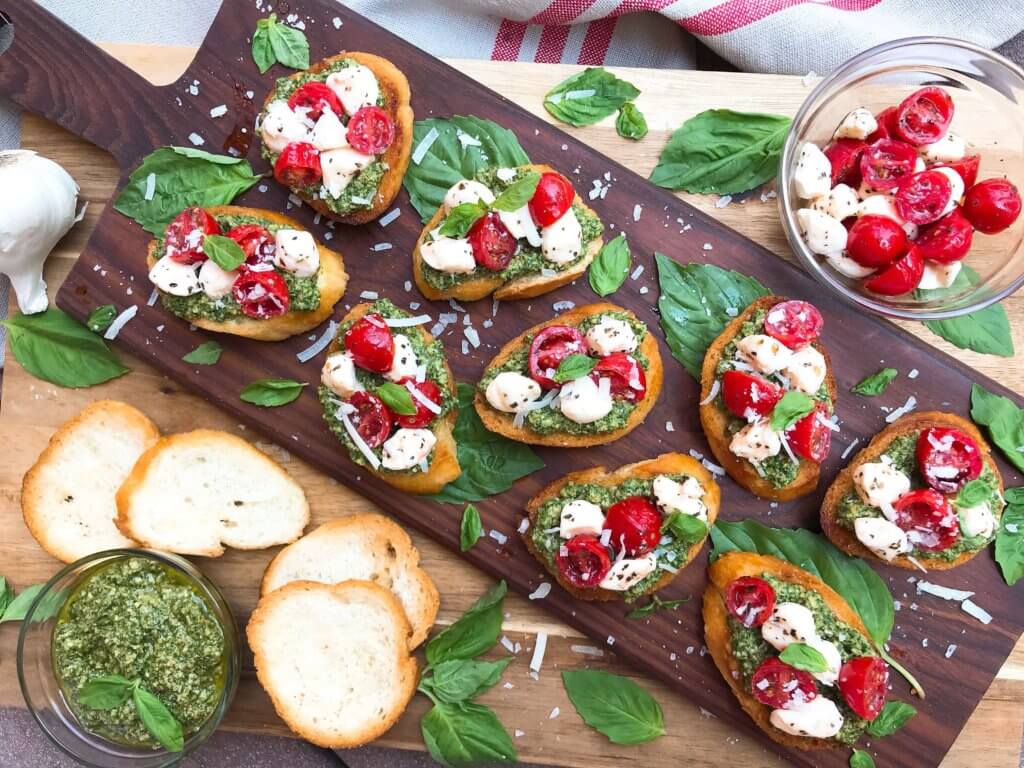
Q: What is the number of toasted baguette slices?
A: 13